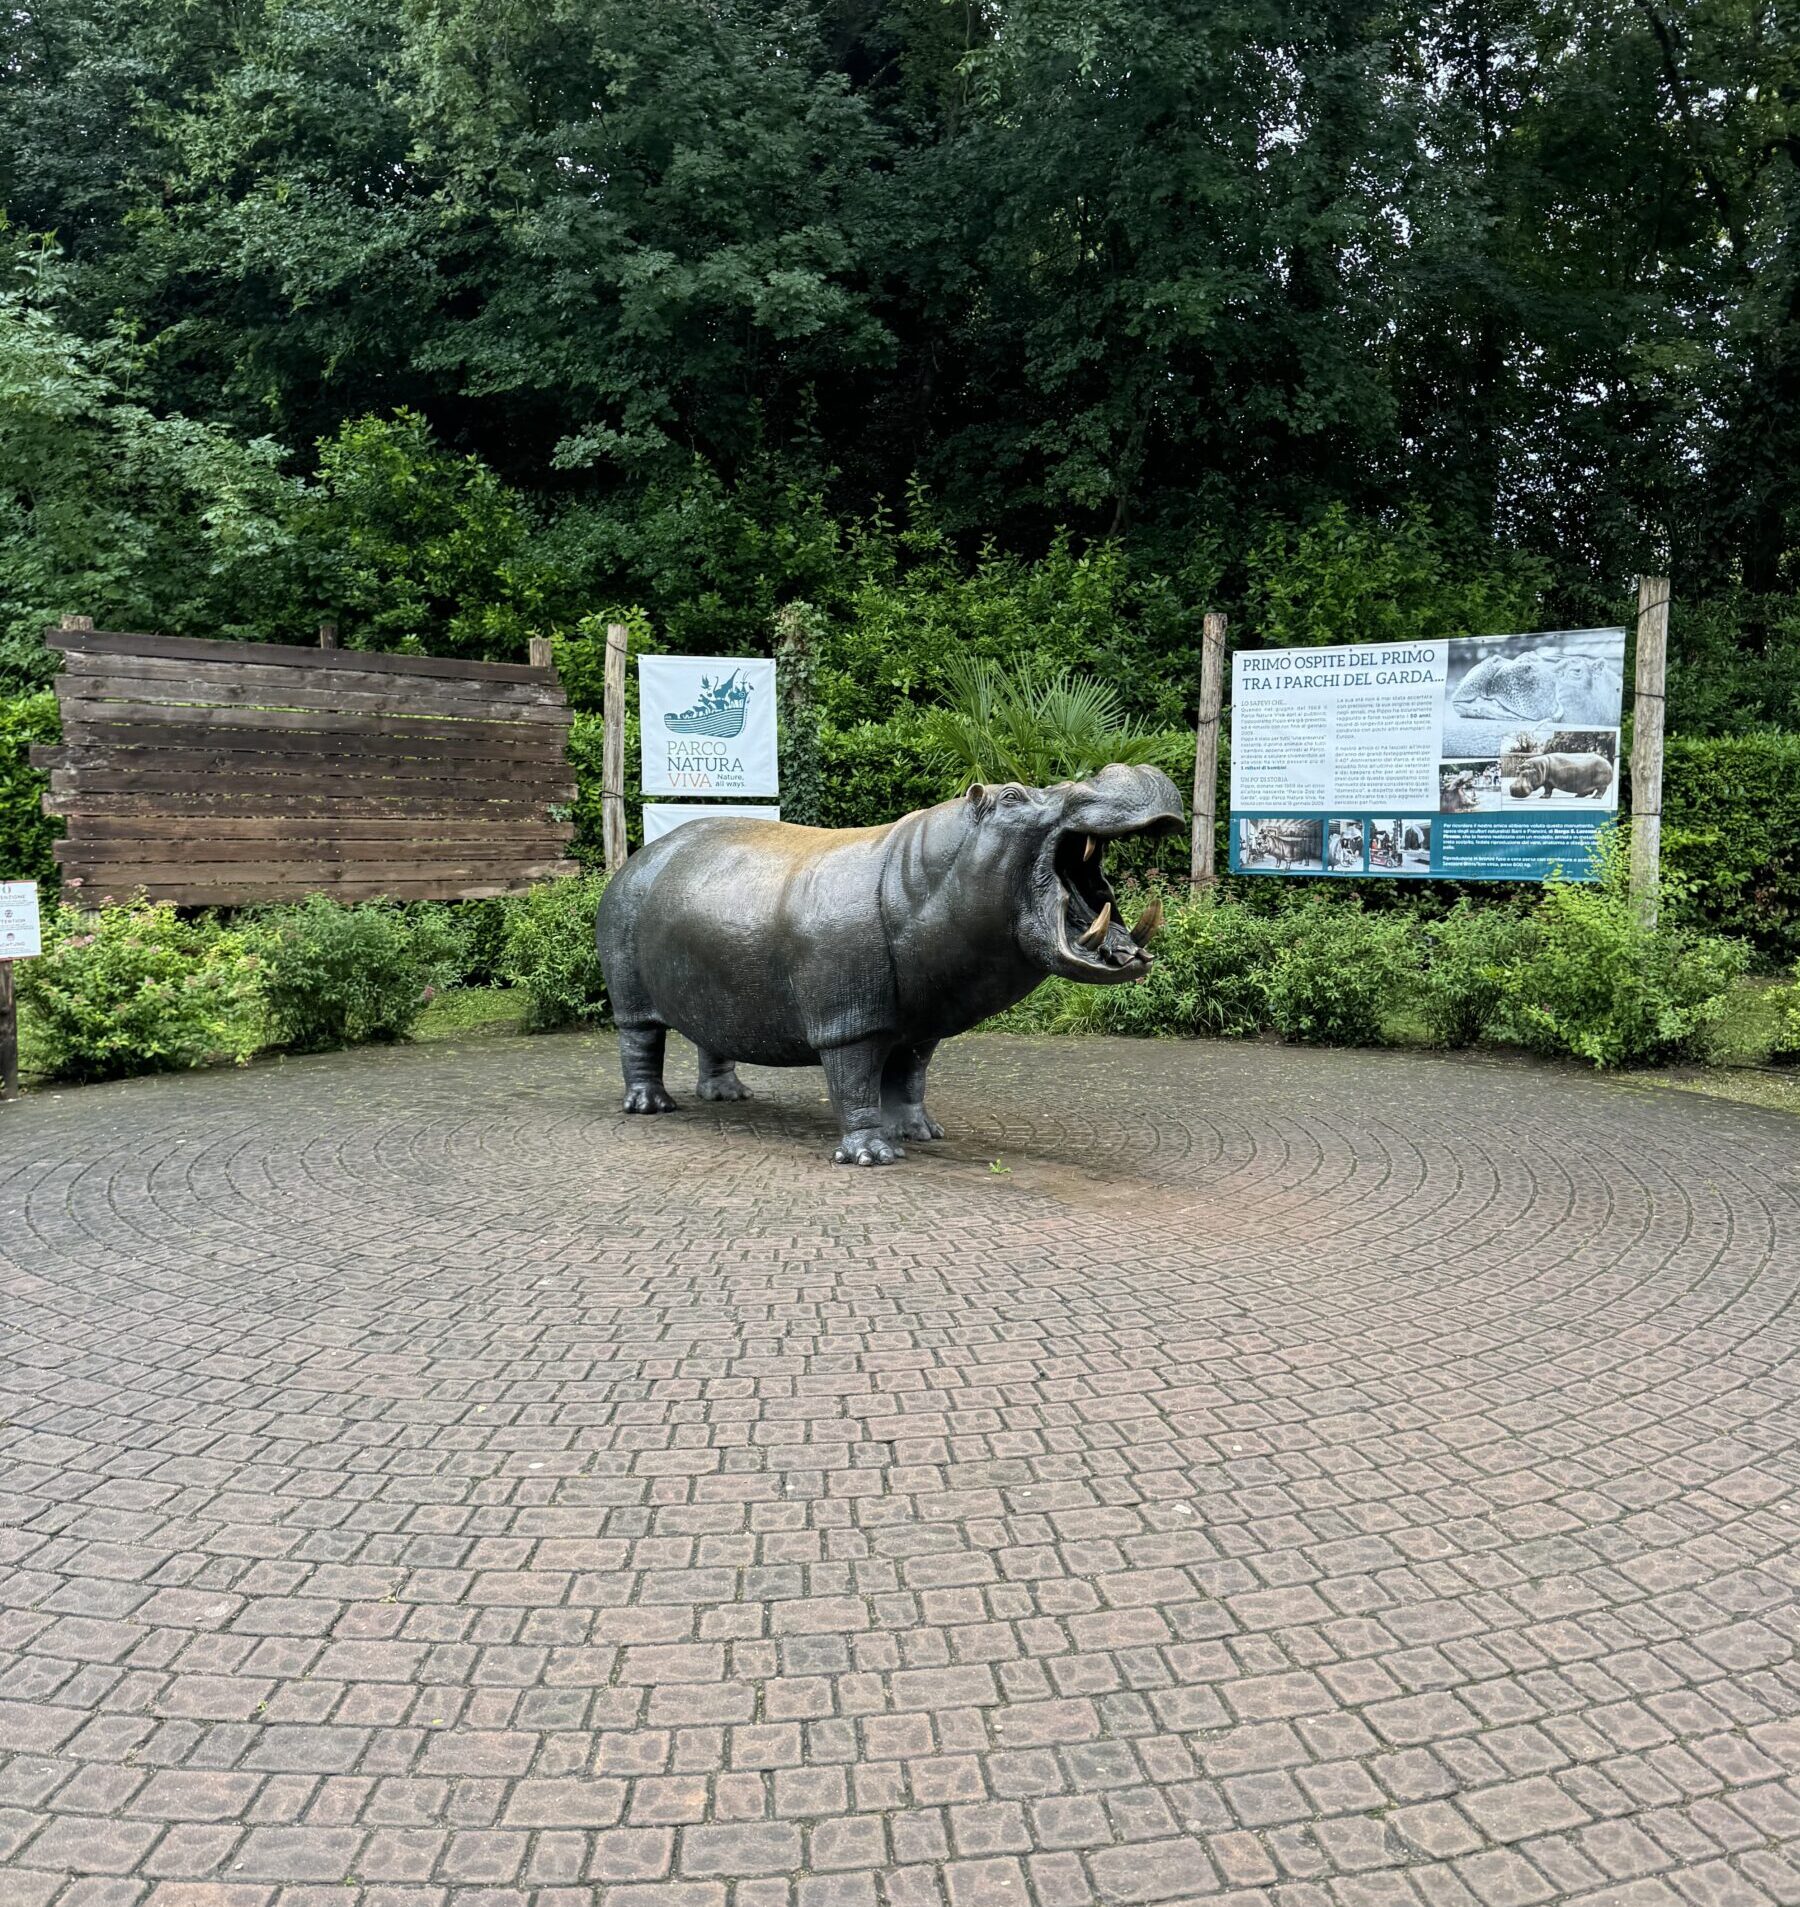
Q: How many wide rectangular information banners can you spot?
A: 1